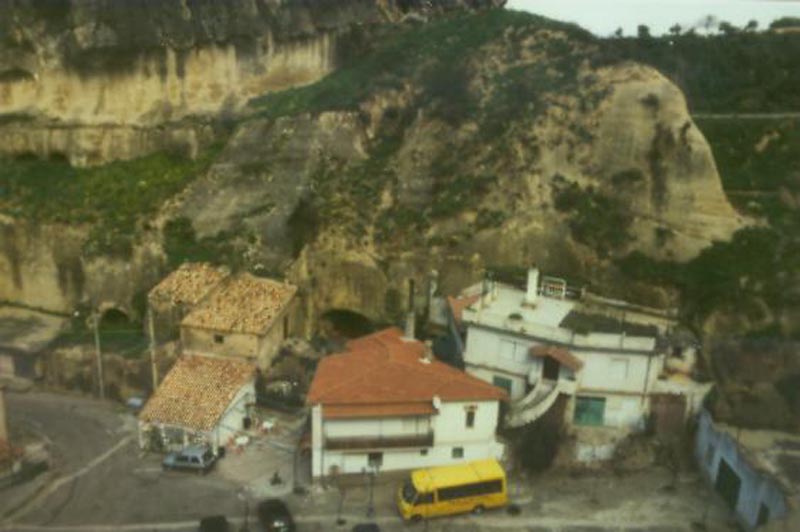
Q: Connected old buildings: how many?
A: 3